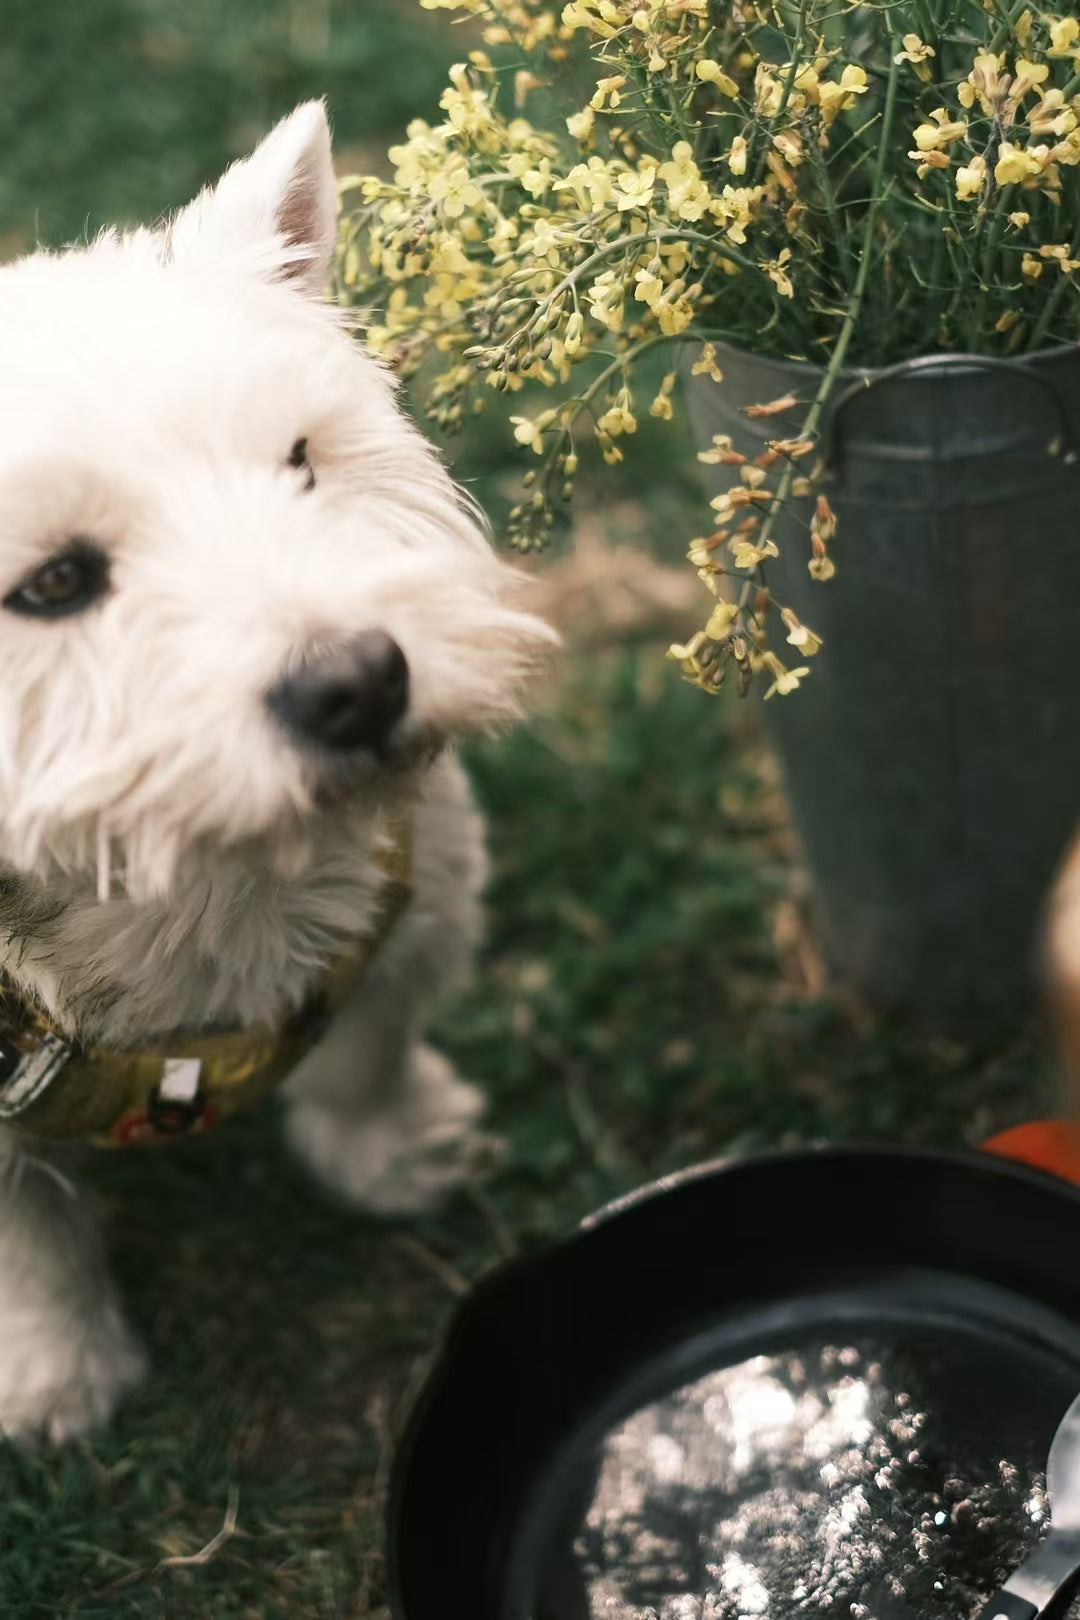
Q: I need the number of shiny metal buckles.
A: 1